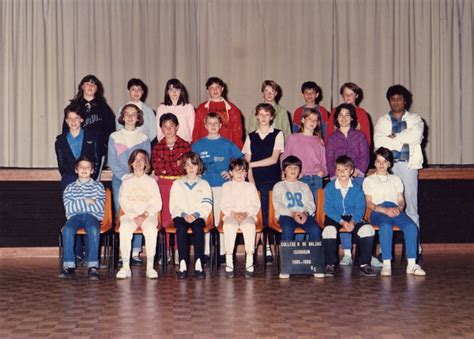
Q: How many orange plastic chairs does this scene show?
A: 7